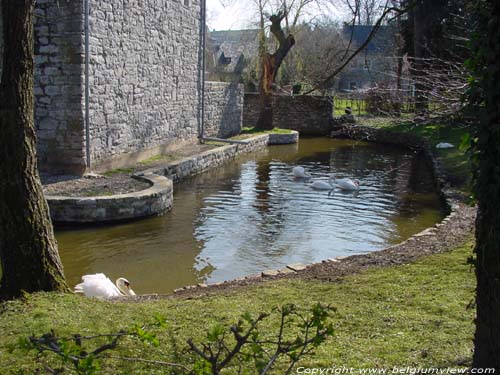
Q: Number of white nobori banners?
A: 0